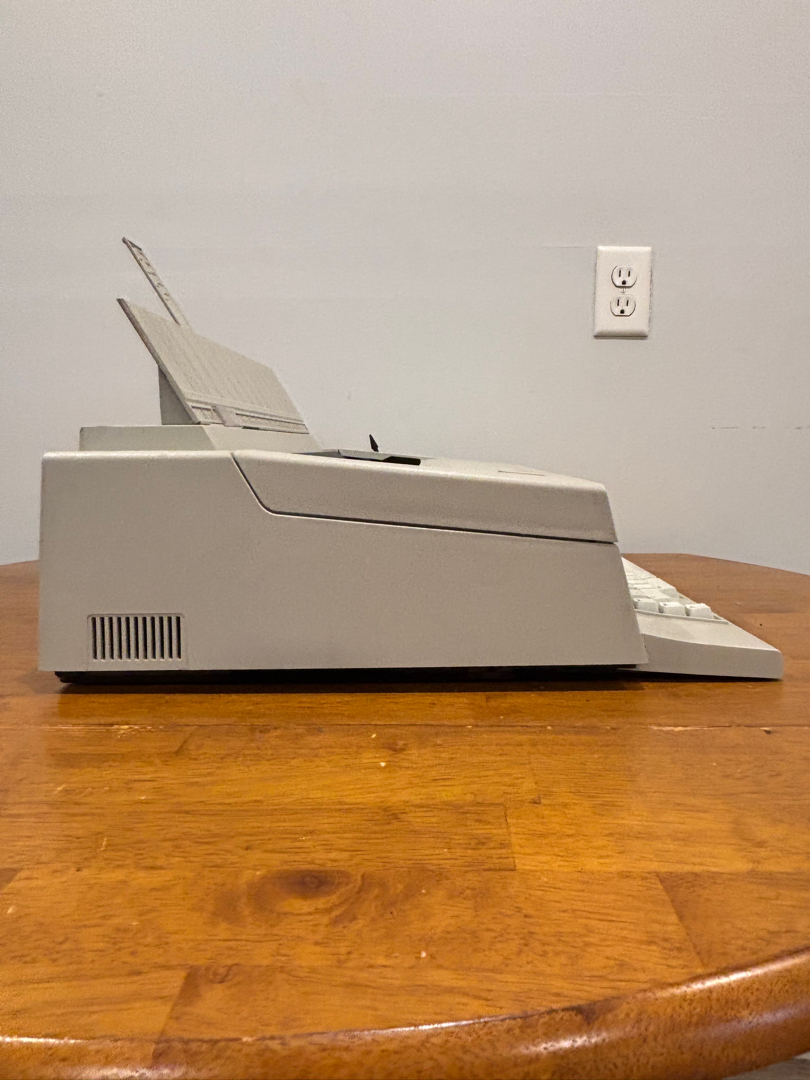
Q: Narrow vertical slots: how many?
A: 11